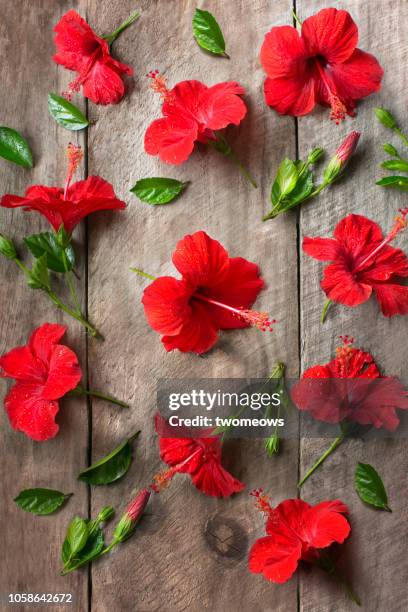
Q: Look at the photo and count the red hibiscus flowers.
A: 10